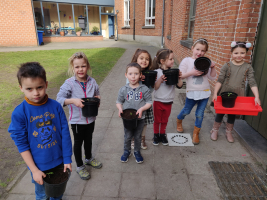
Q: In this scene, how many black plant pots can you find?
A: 7